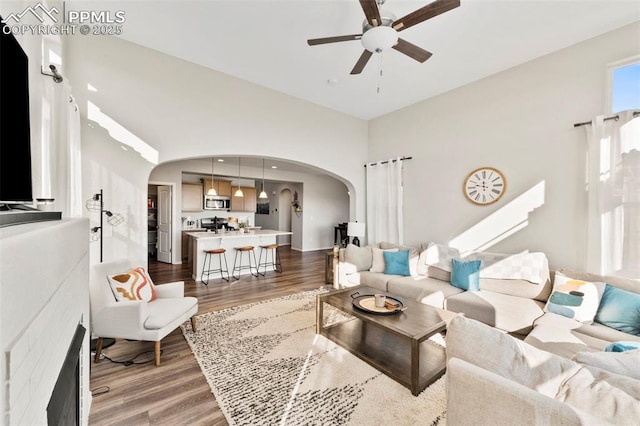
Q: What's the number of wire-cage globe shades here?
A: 3